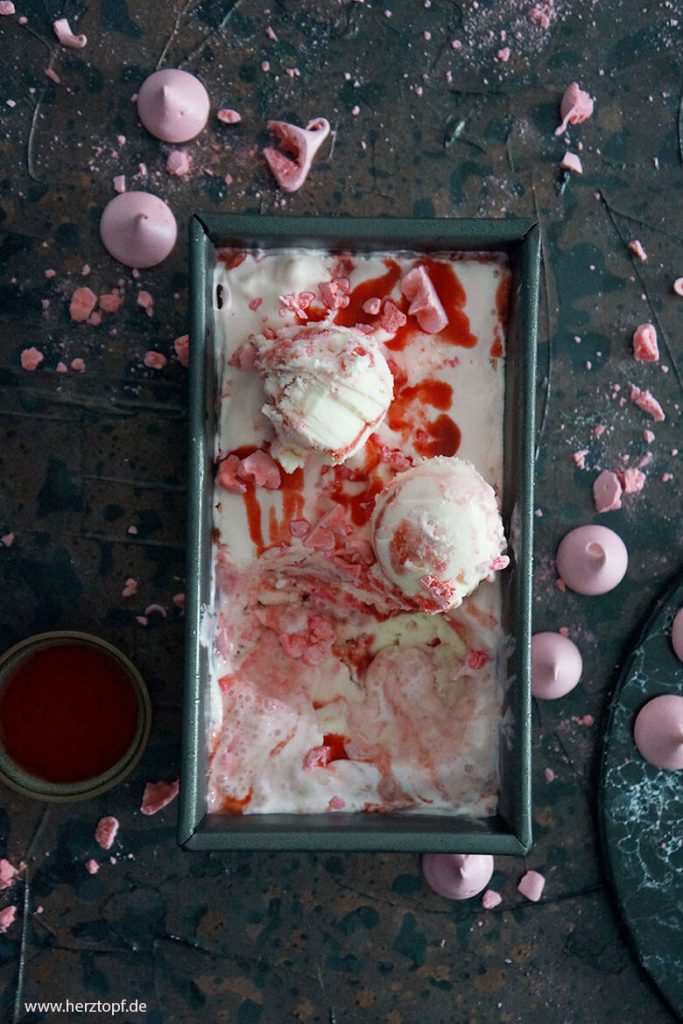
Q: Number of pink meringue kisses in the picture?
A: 7